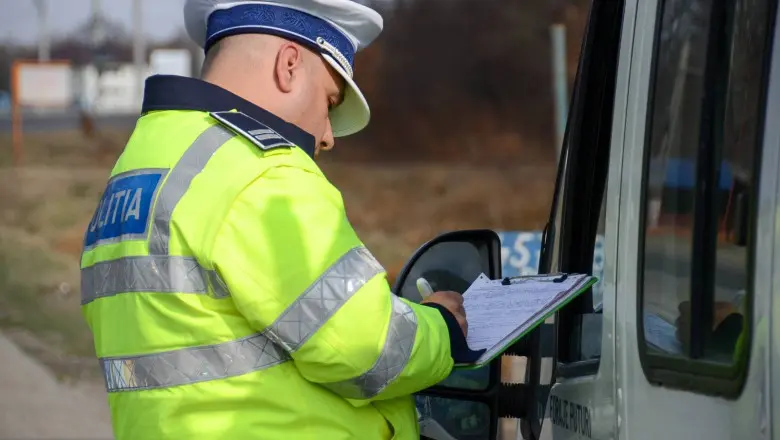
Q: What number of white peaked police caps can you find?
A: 1